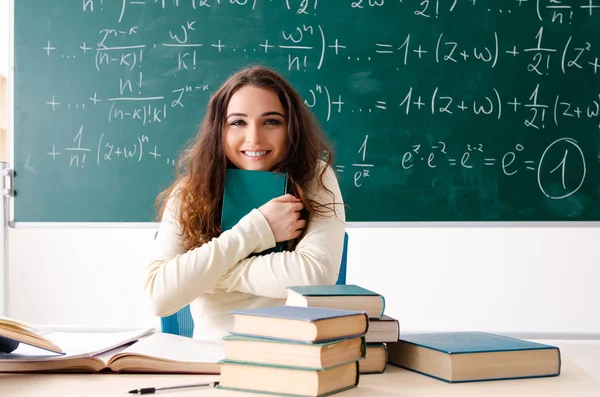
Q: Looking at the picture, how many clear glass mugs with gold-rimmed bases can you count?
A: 0